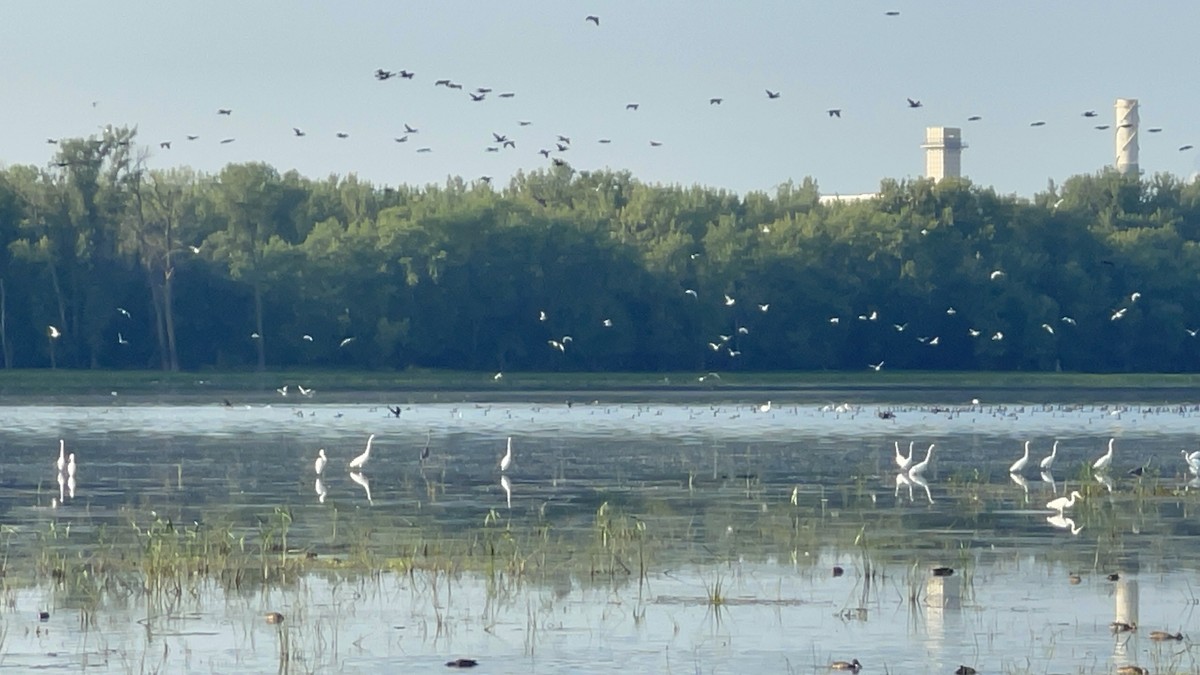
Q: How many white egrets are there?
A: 13